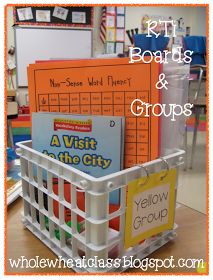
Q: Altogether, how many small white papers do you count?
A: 4